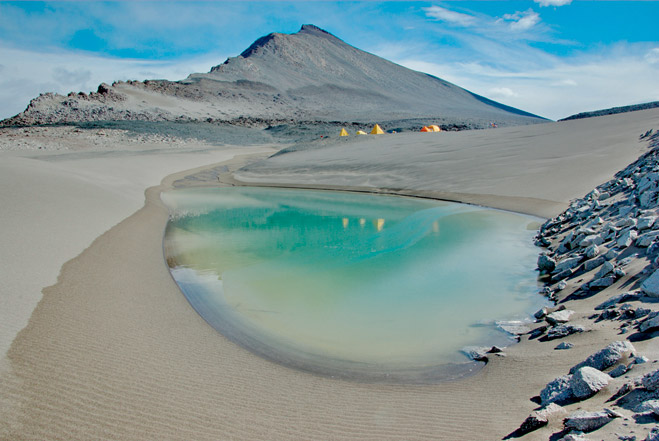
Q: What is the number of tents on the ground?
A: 5